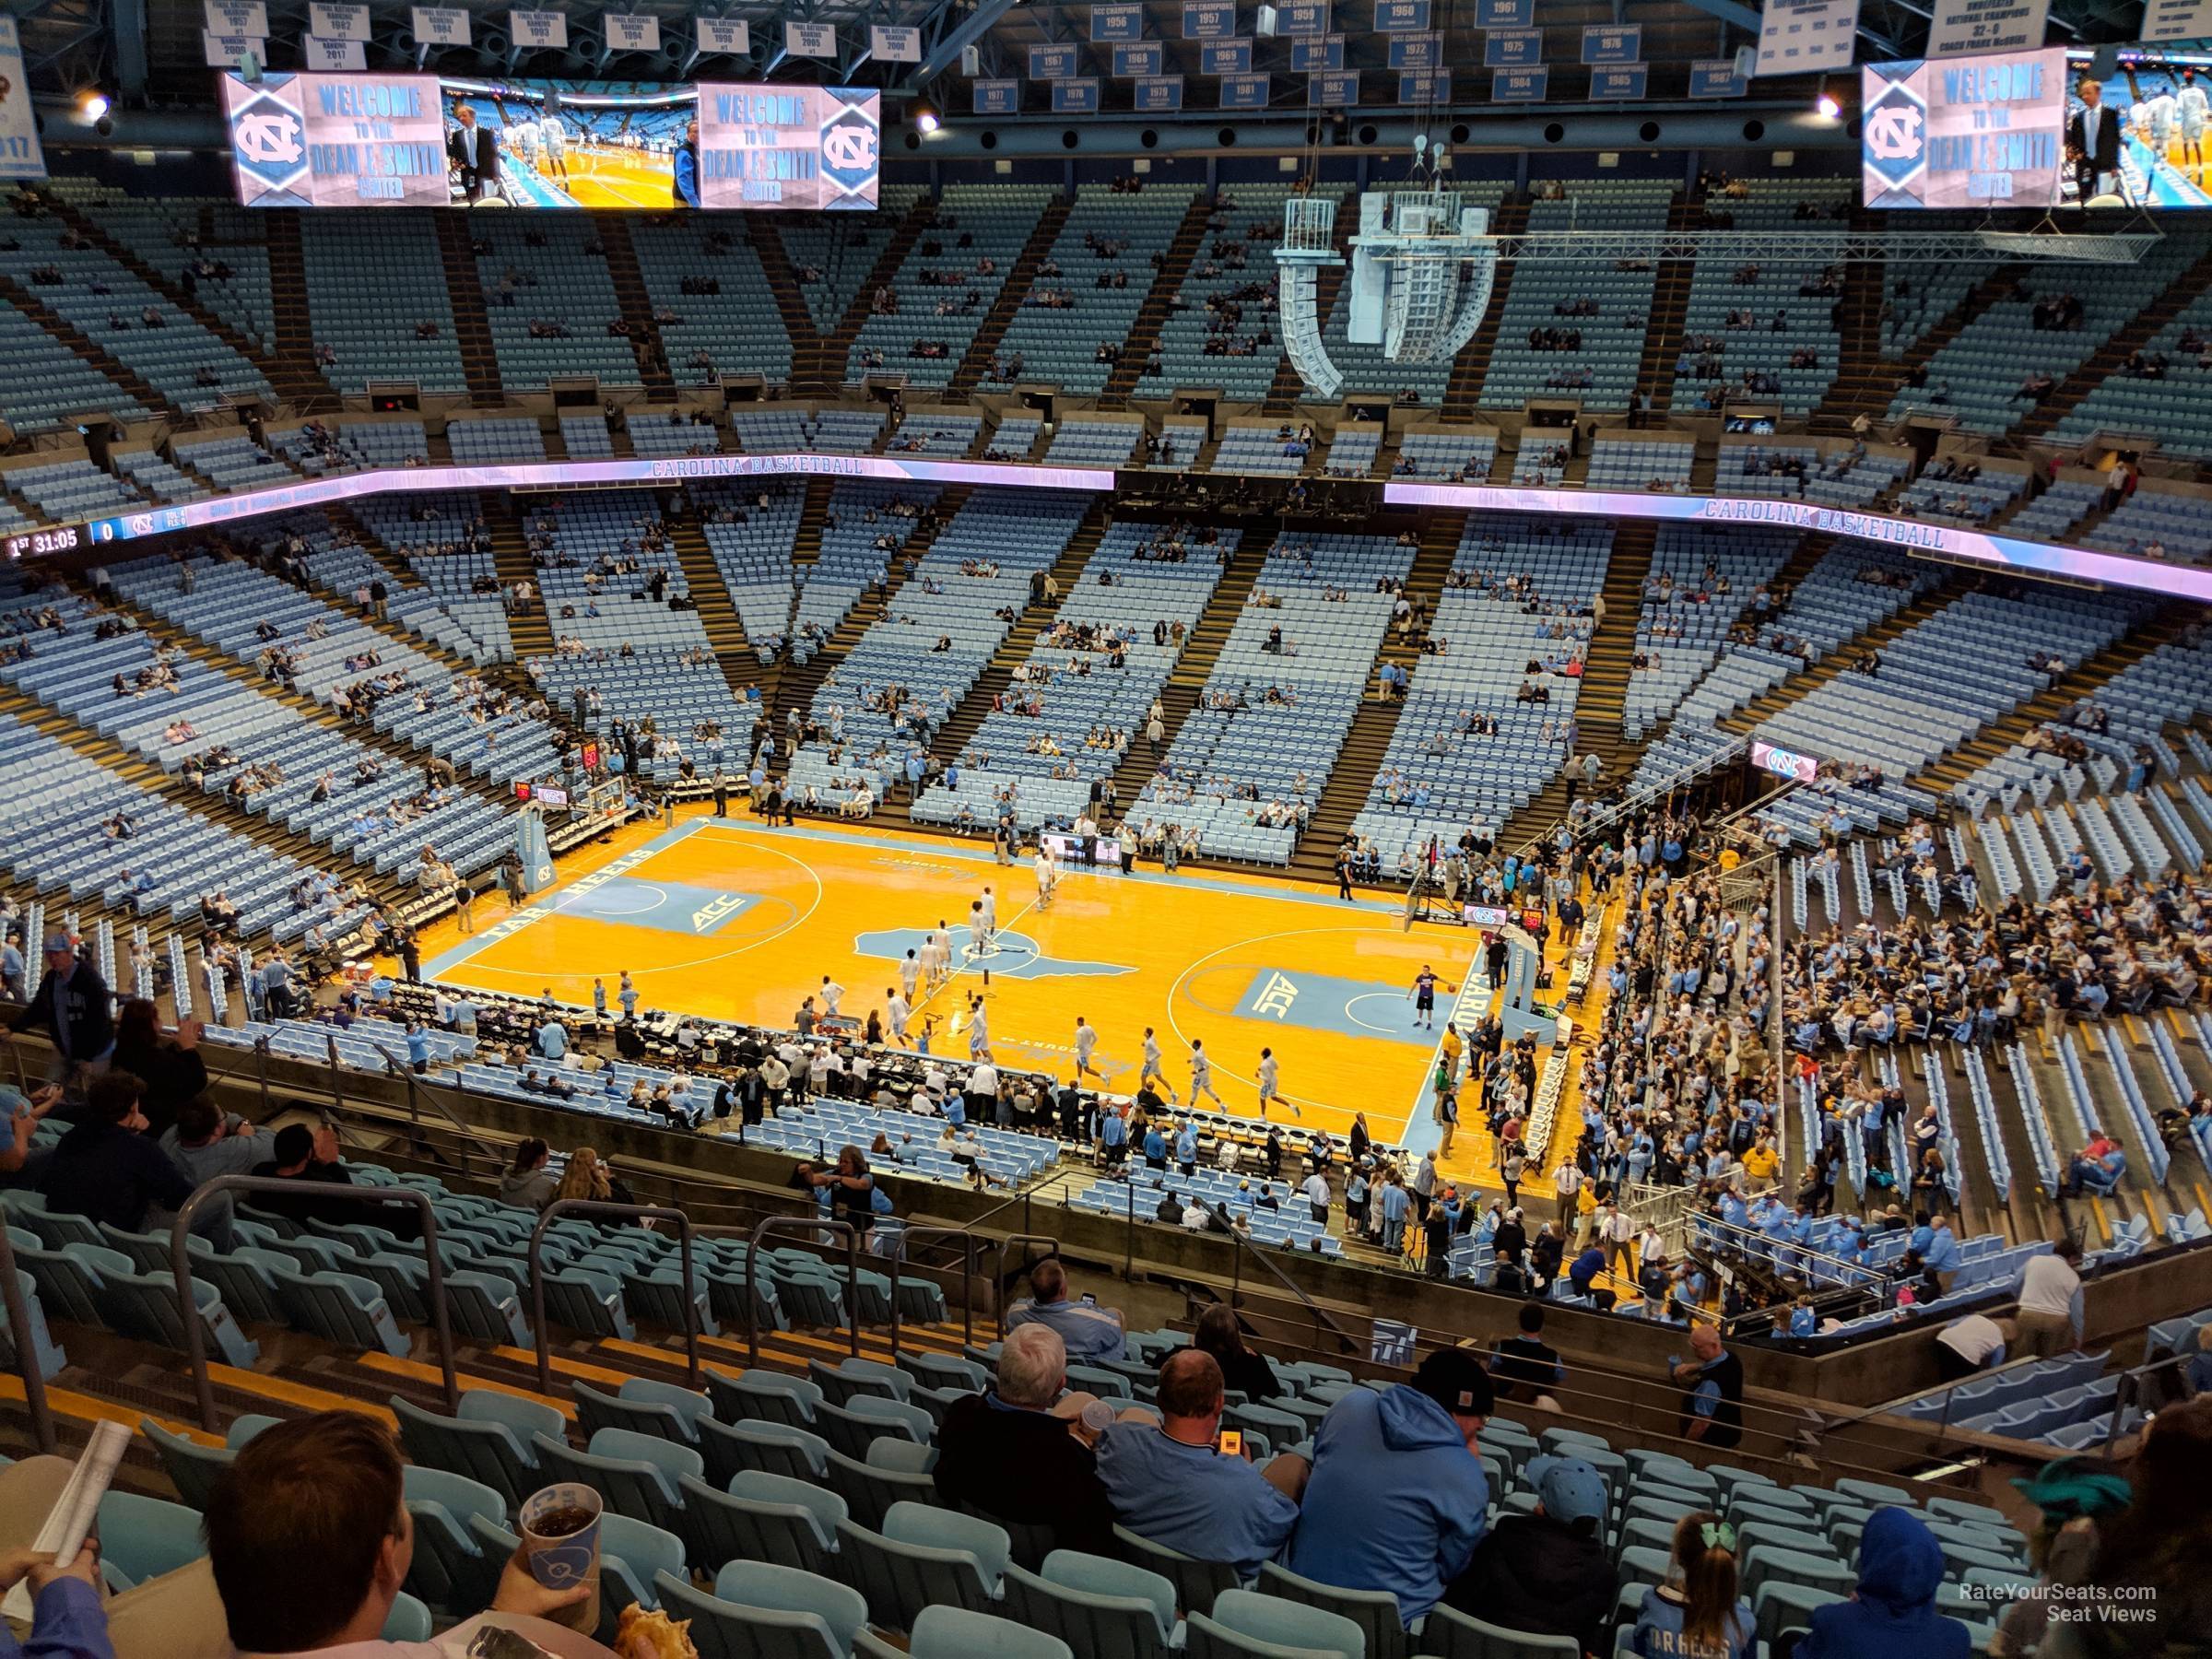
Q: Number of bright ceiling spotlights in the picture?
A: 3